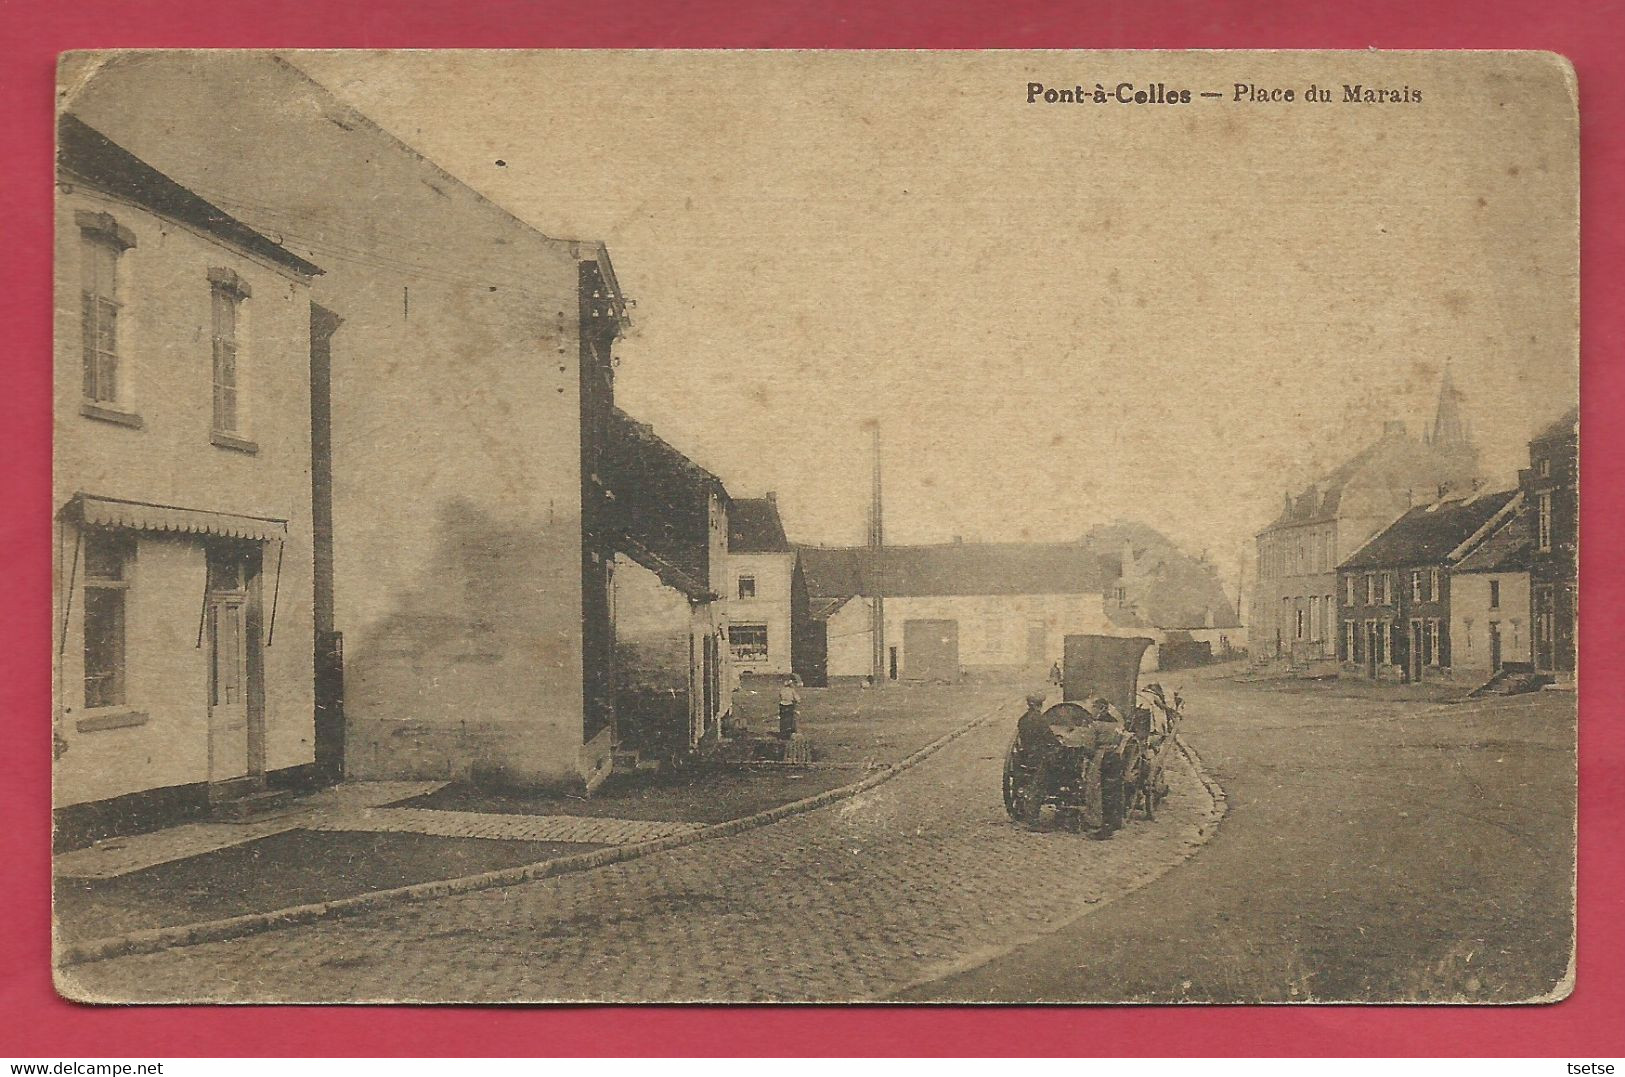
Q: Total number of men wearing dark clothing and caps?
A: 2